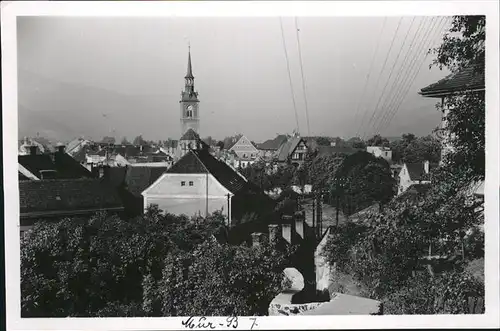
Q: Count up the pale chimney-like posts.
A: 4